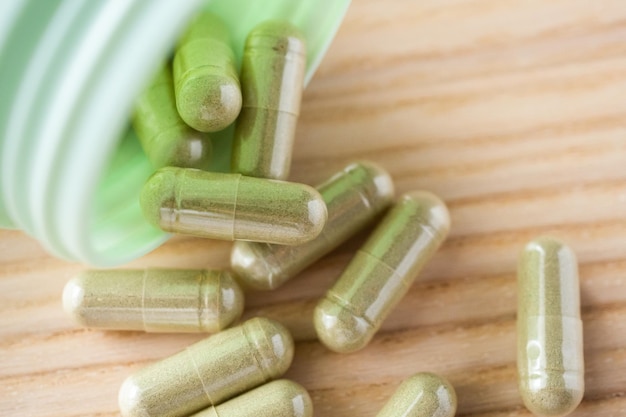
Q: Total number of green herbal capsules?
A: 11